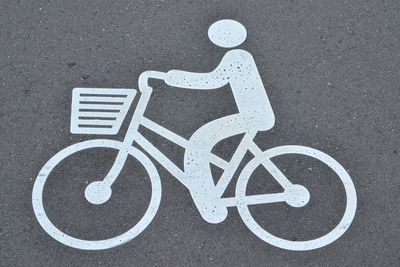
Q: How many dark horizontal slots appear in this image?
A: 5